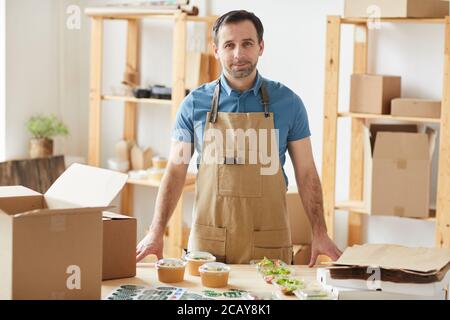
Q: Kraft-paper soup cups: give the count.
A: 3